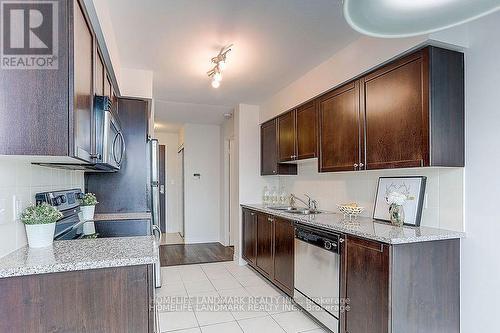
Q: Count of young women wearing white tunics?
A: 0